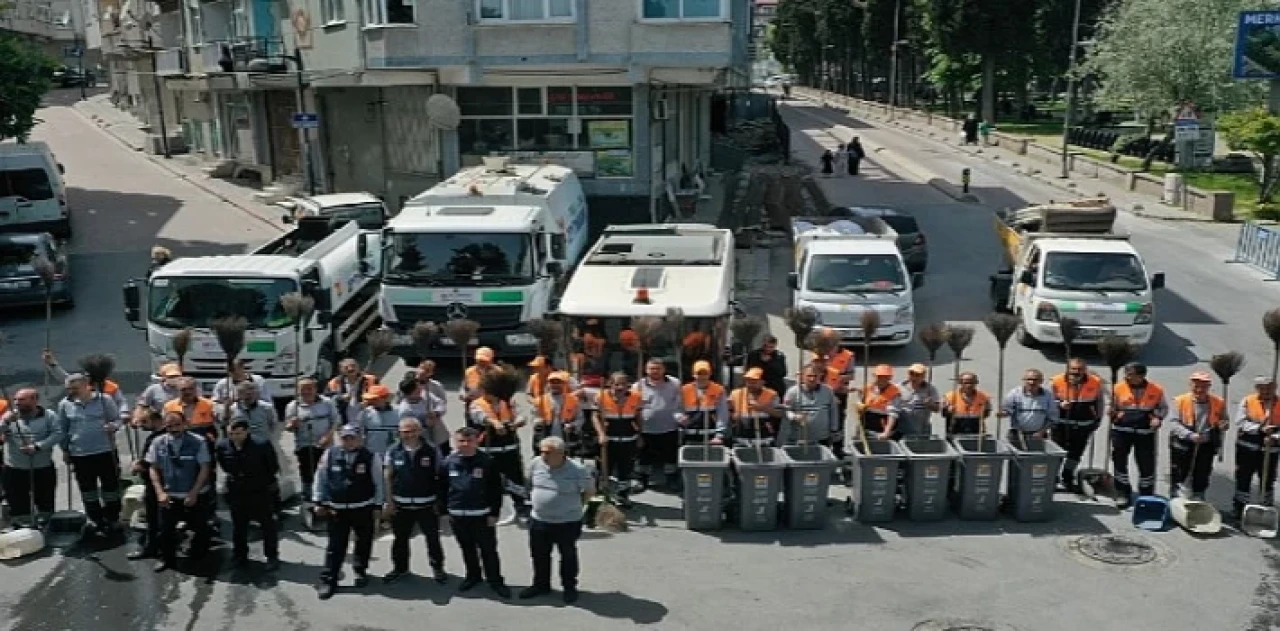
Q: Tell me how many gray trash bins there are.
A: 7